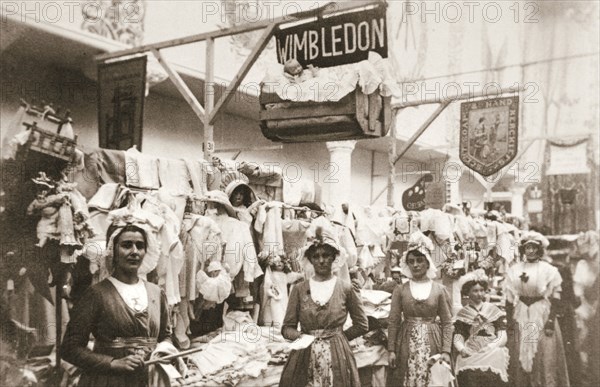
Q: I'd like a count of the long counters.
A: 1